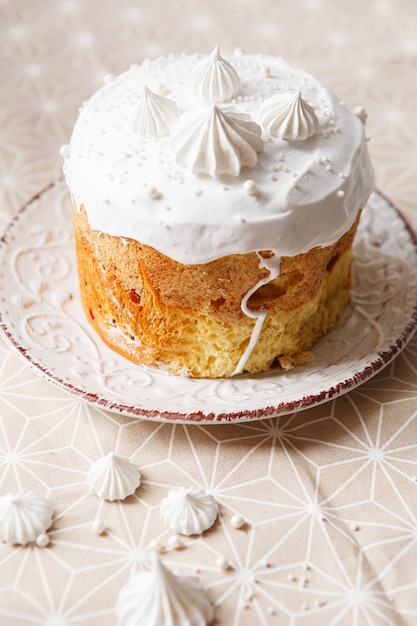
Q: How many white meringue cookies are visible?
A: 8